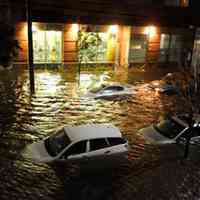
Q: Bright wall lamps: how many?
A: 4